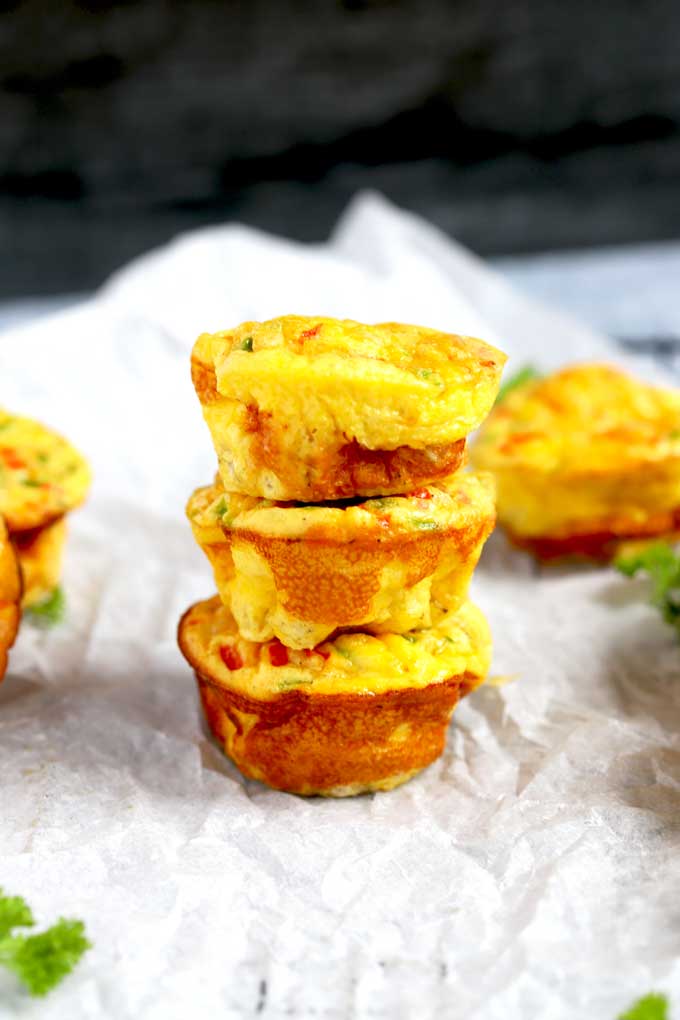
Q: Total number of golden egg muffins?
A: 6